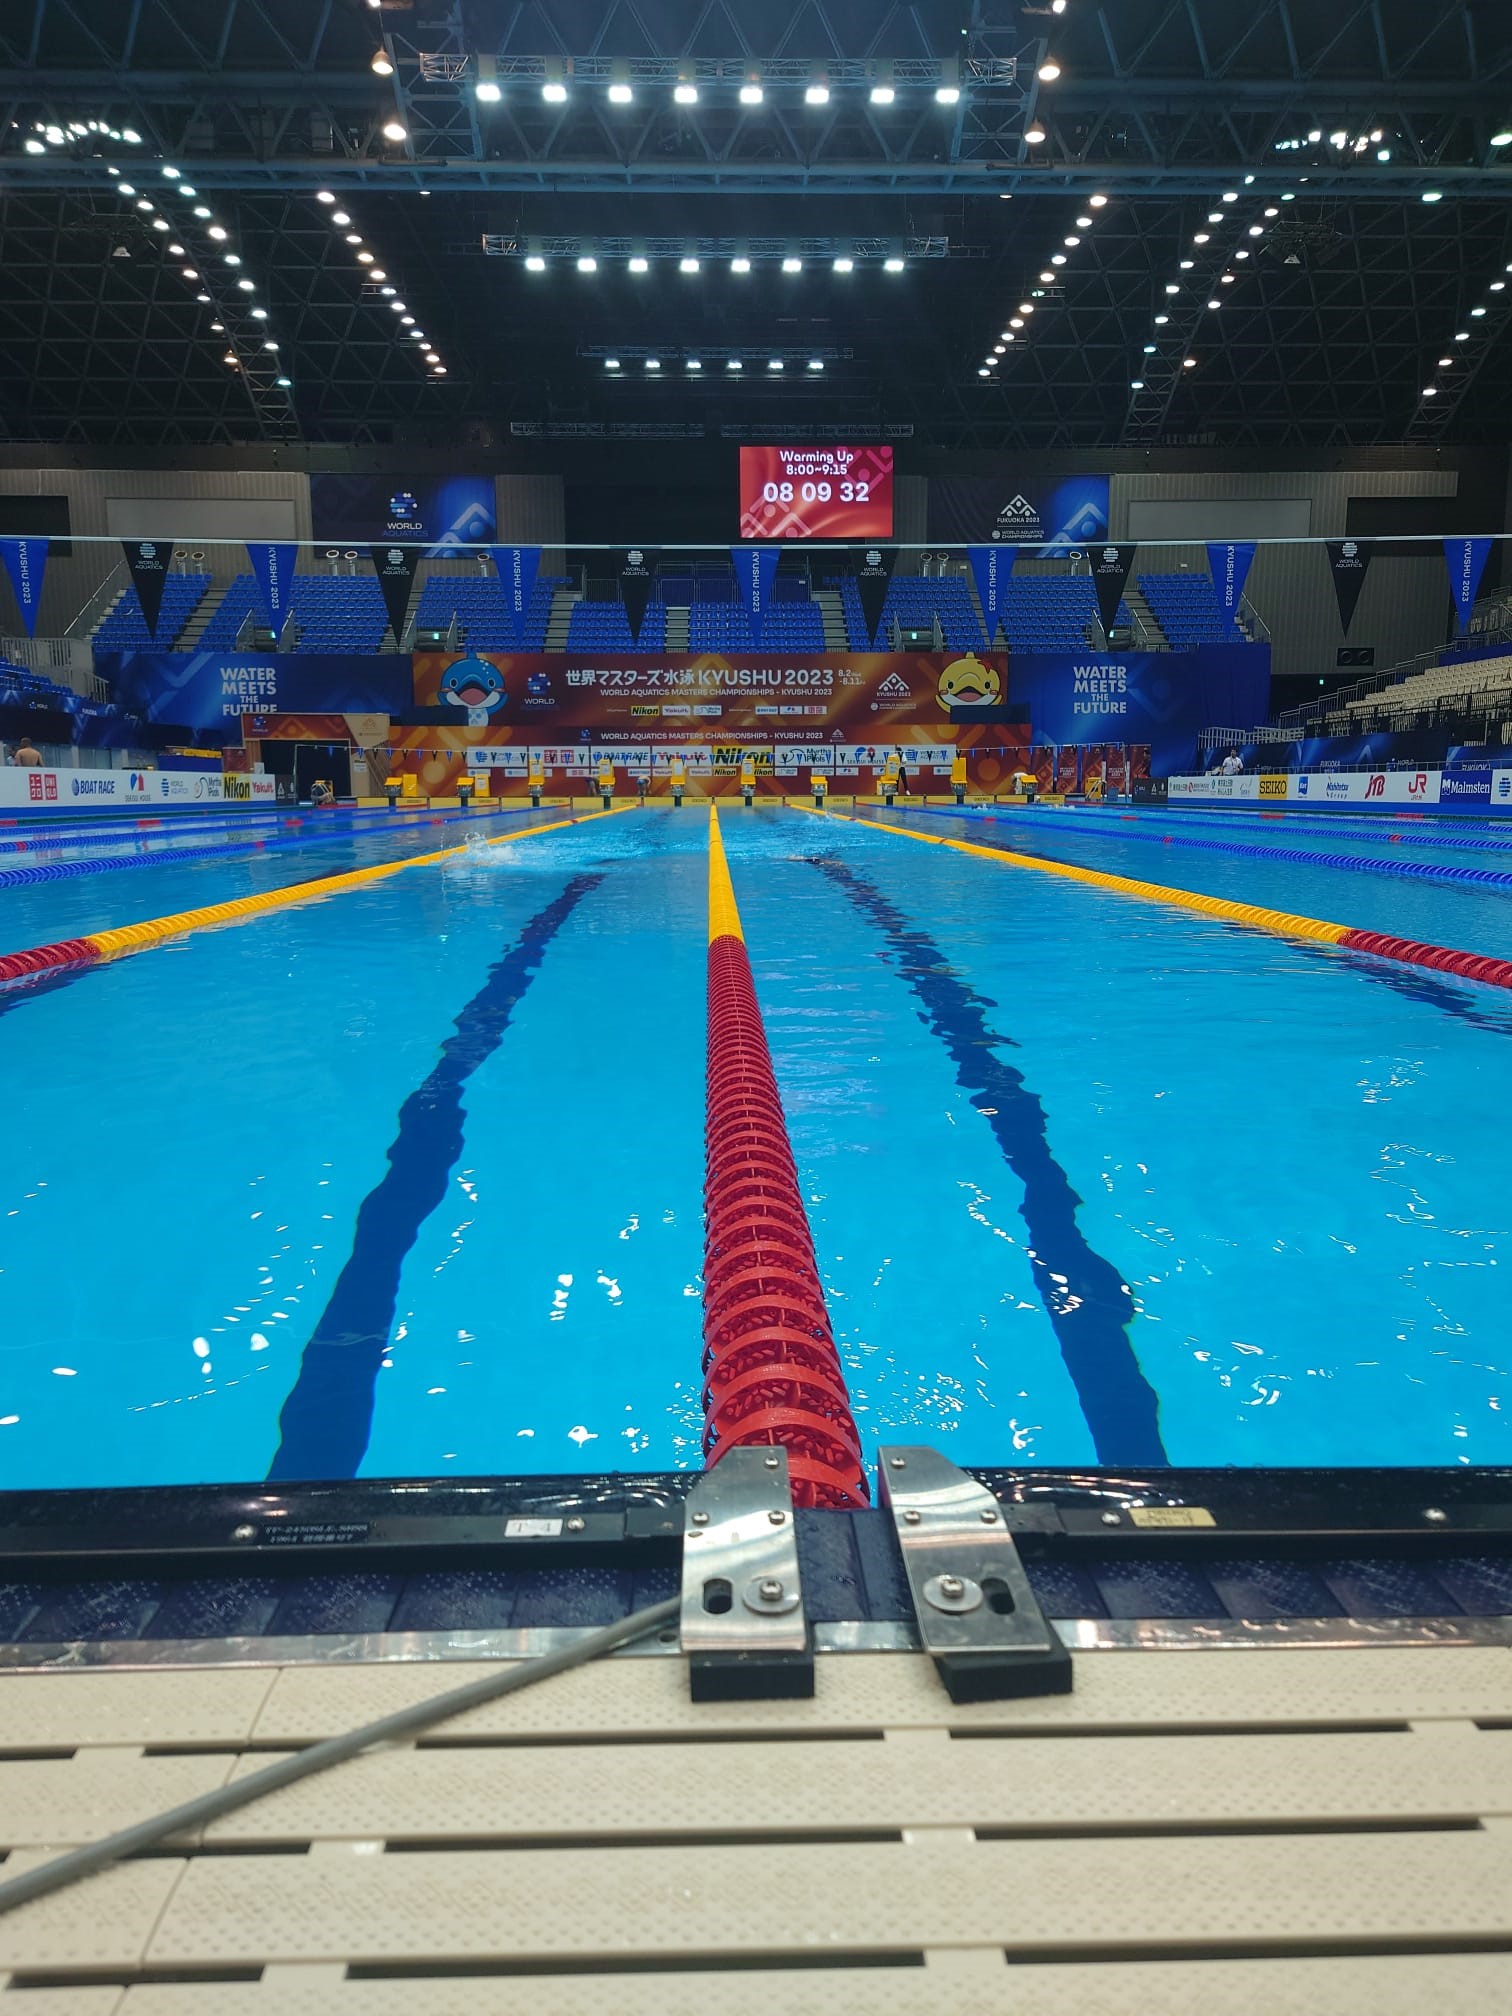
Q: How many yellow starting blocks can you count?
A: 10